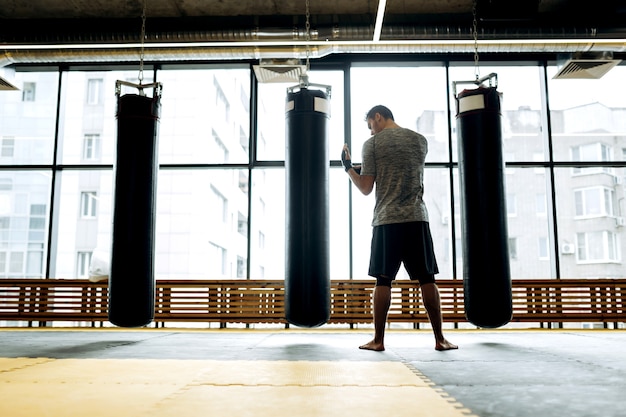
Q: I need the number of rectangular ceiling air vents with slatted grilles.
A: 3